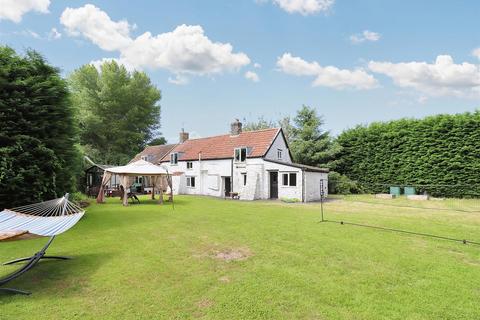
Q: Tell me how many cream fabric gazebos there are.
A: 1